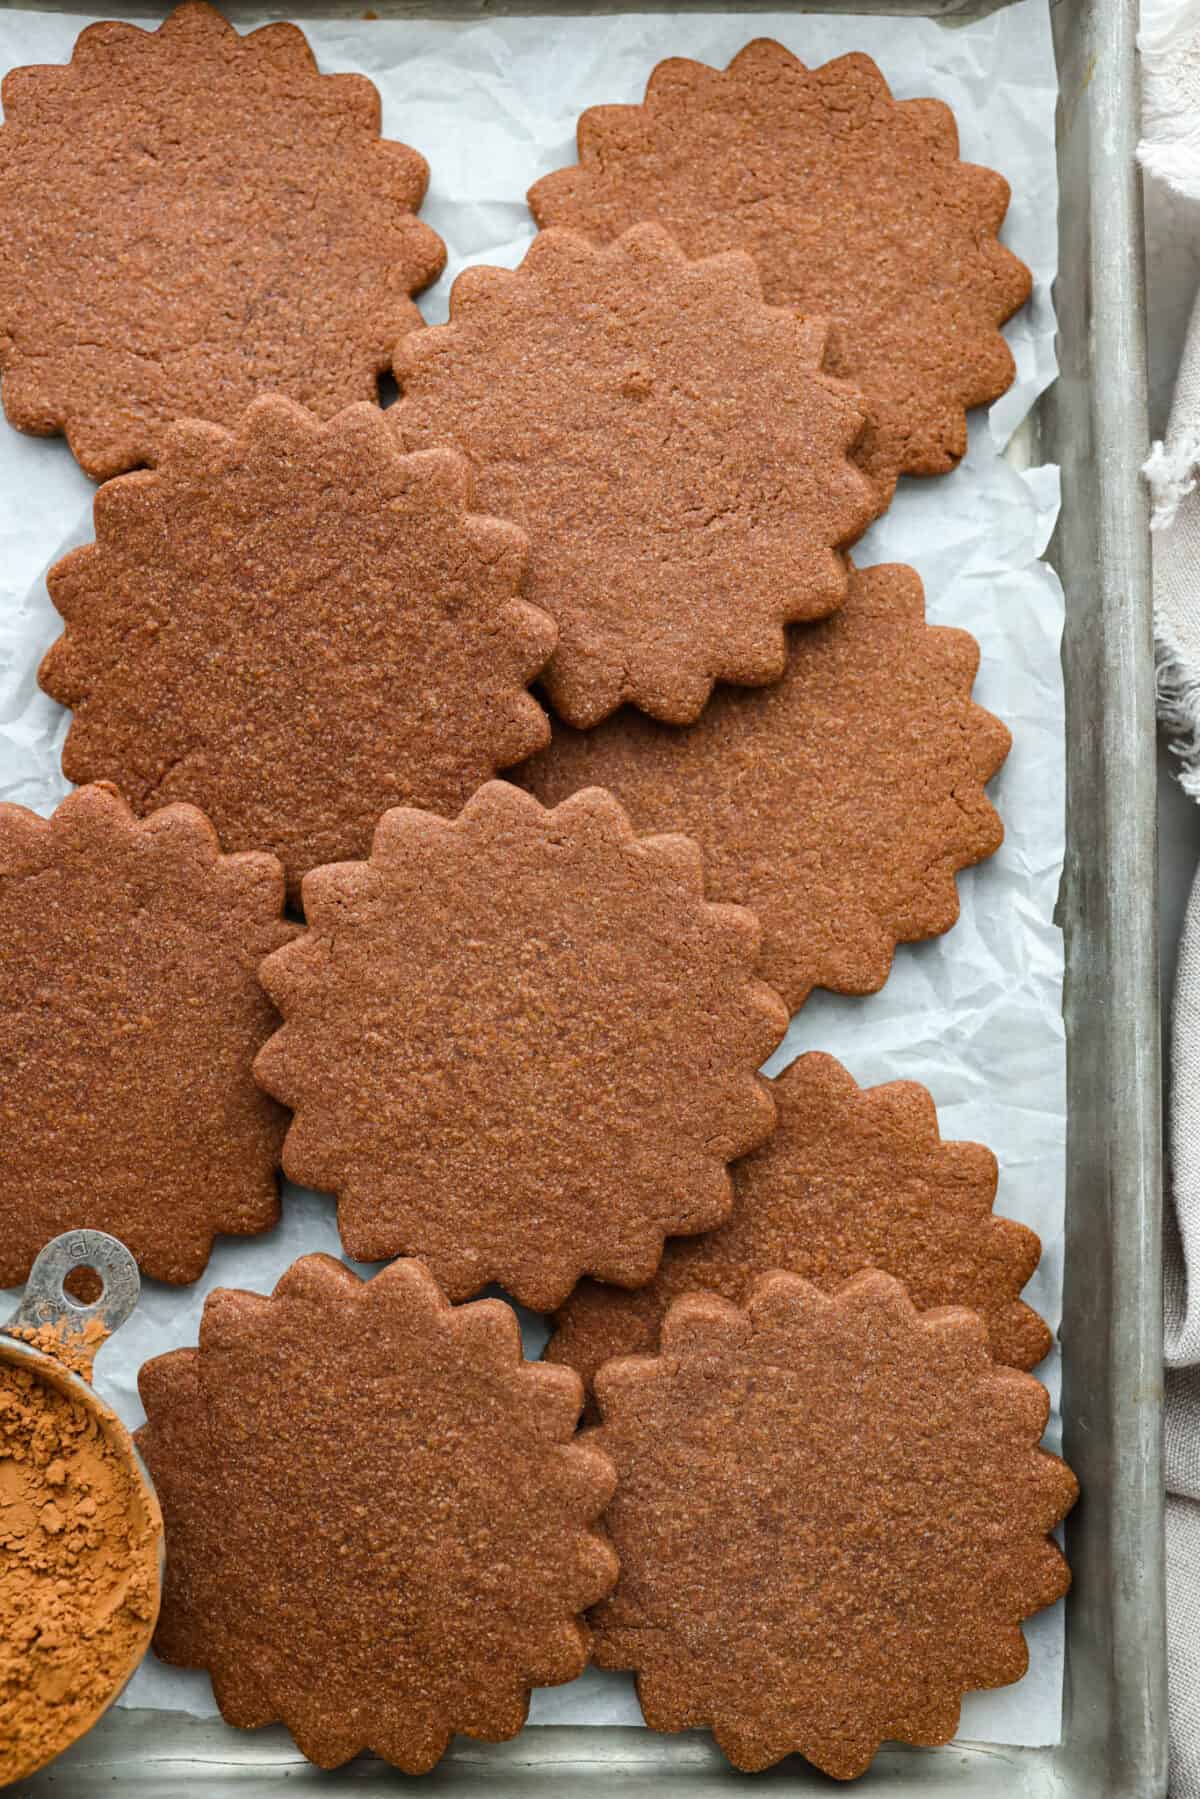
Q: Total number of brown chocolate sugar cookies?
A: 10